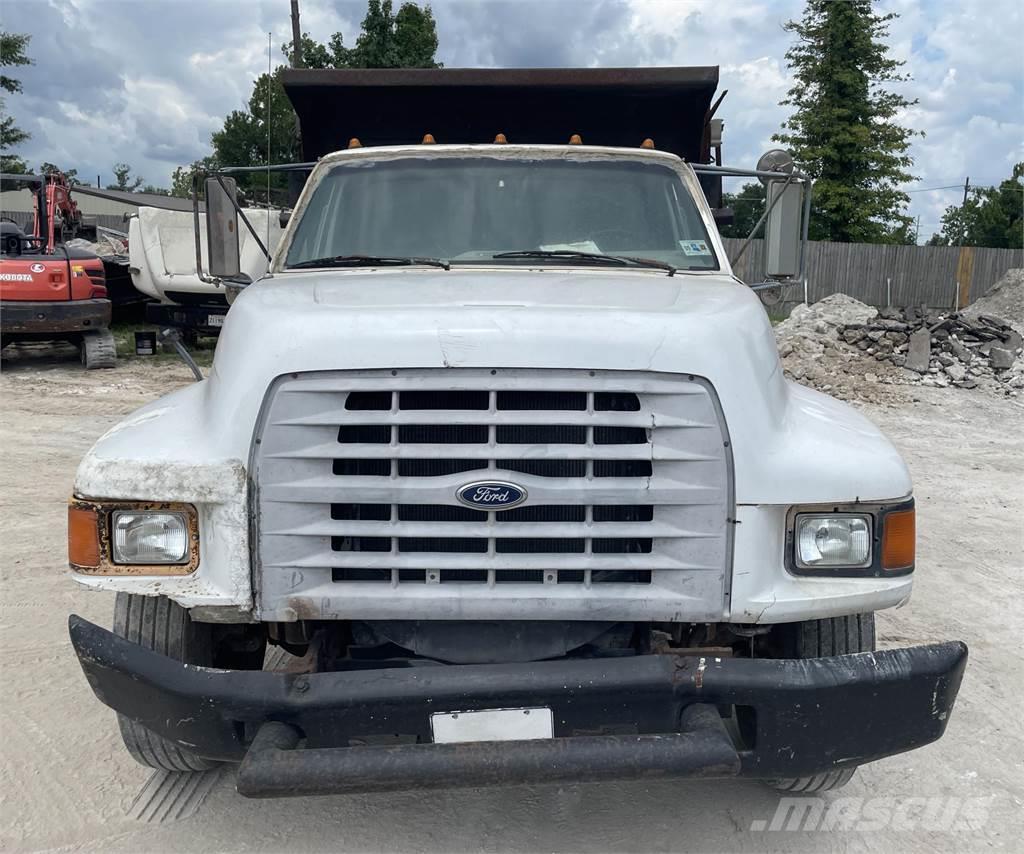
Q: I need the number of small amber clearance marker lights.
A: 5